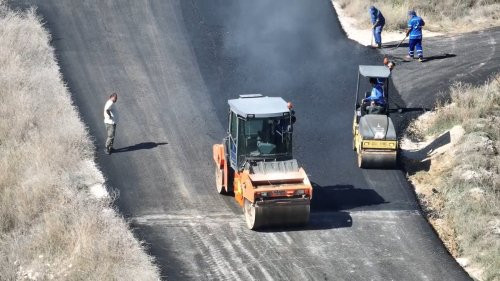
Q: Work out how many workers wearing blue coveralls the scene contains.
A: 3